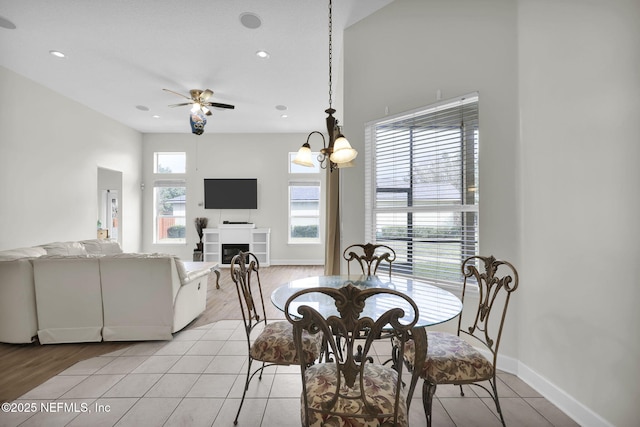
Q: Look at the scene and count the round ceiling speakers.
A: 4